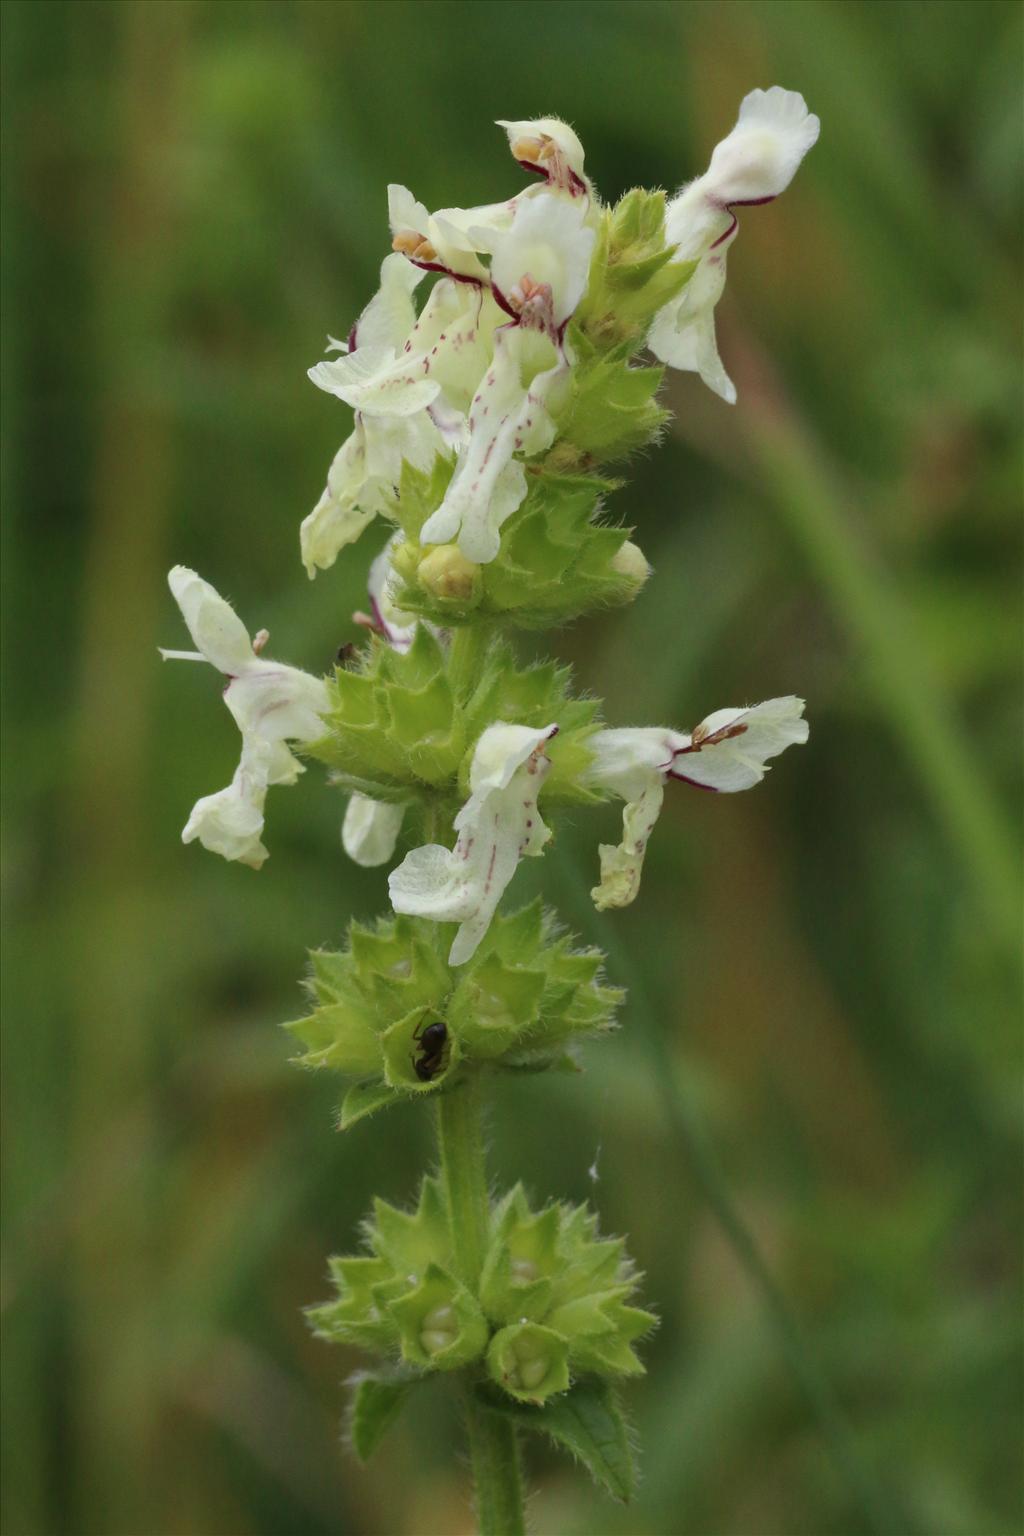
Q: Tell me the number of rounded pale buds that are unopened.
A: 2